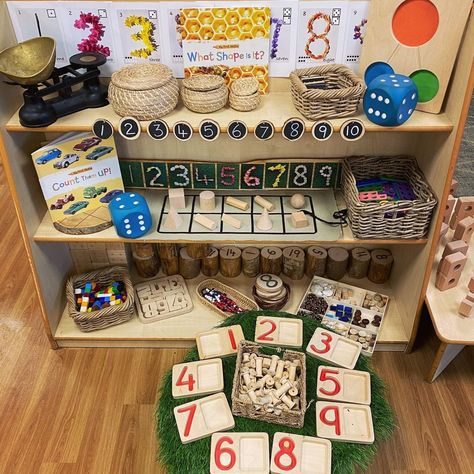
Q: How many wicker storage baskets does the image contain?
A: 8